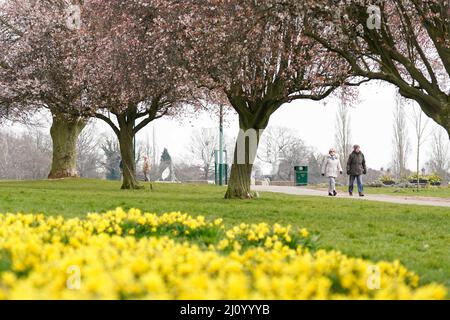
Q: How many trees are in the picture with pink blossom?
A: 4